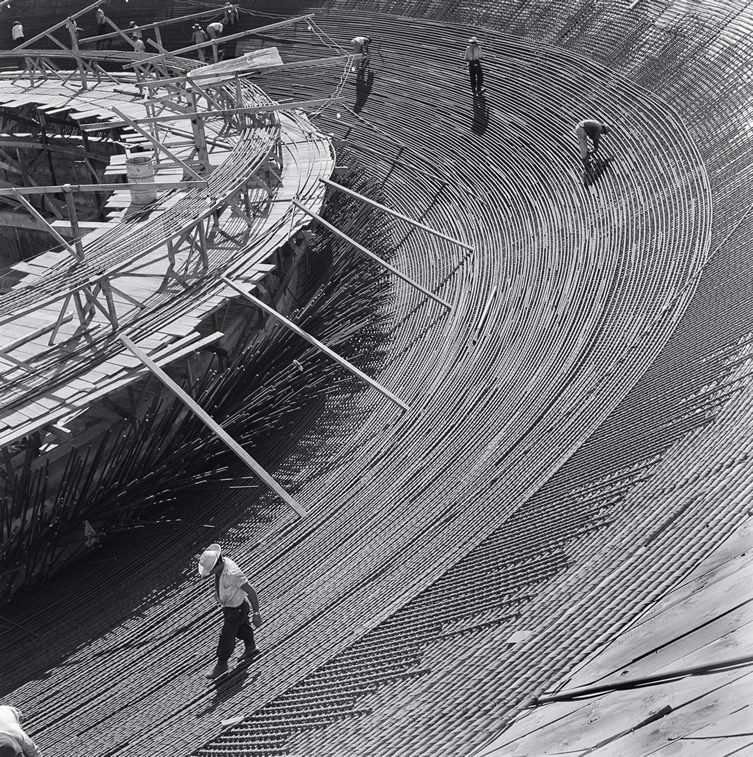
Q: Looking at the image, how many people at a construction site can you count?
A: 12